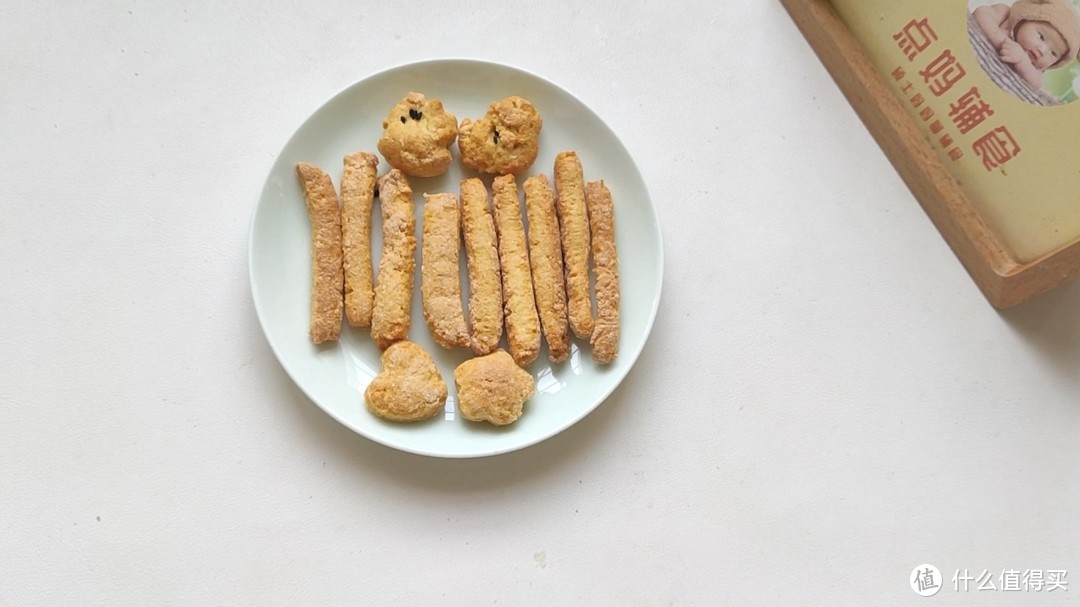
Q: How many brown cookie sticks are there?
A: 9